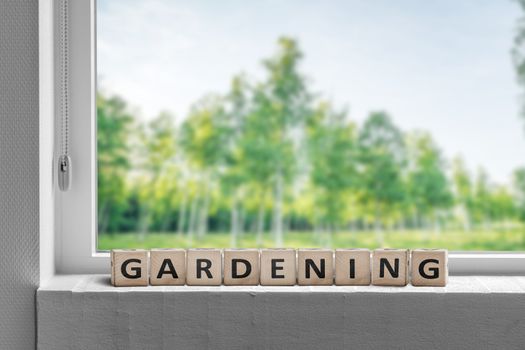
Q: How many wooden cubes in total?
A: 9